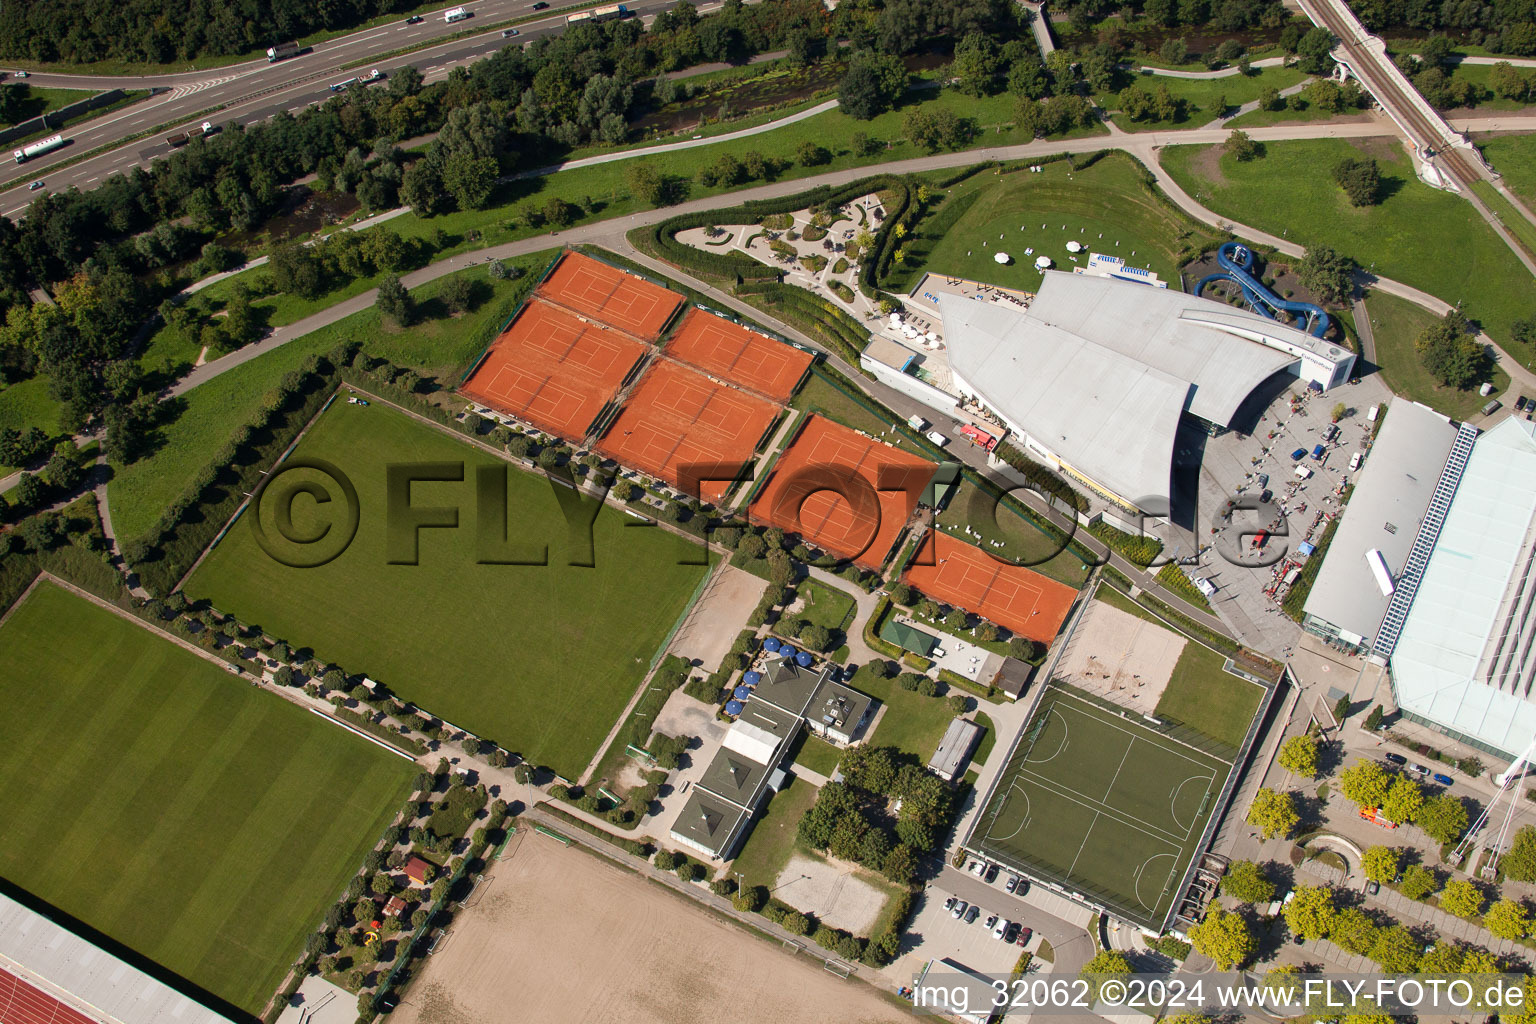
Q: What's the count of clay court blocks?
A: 6